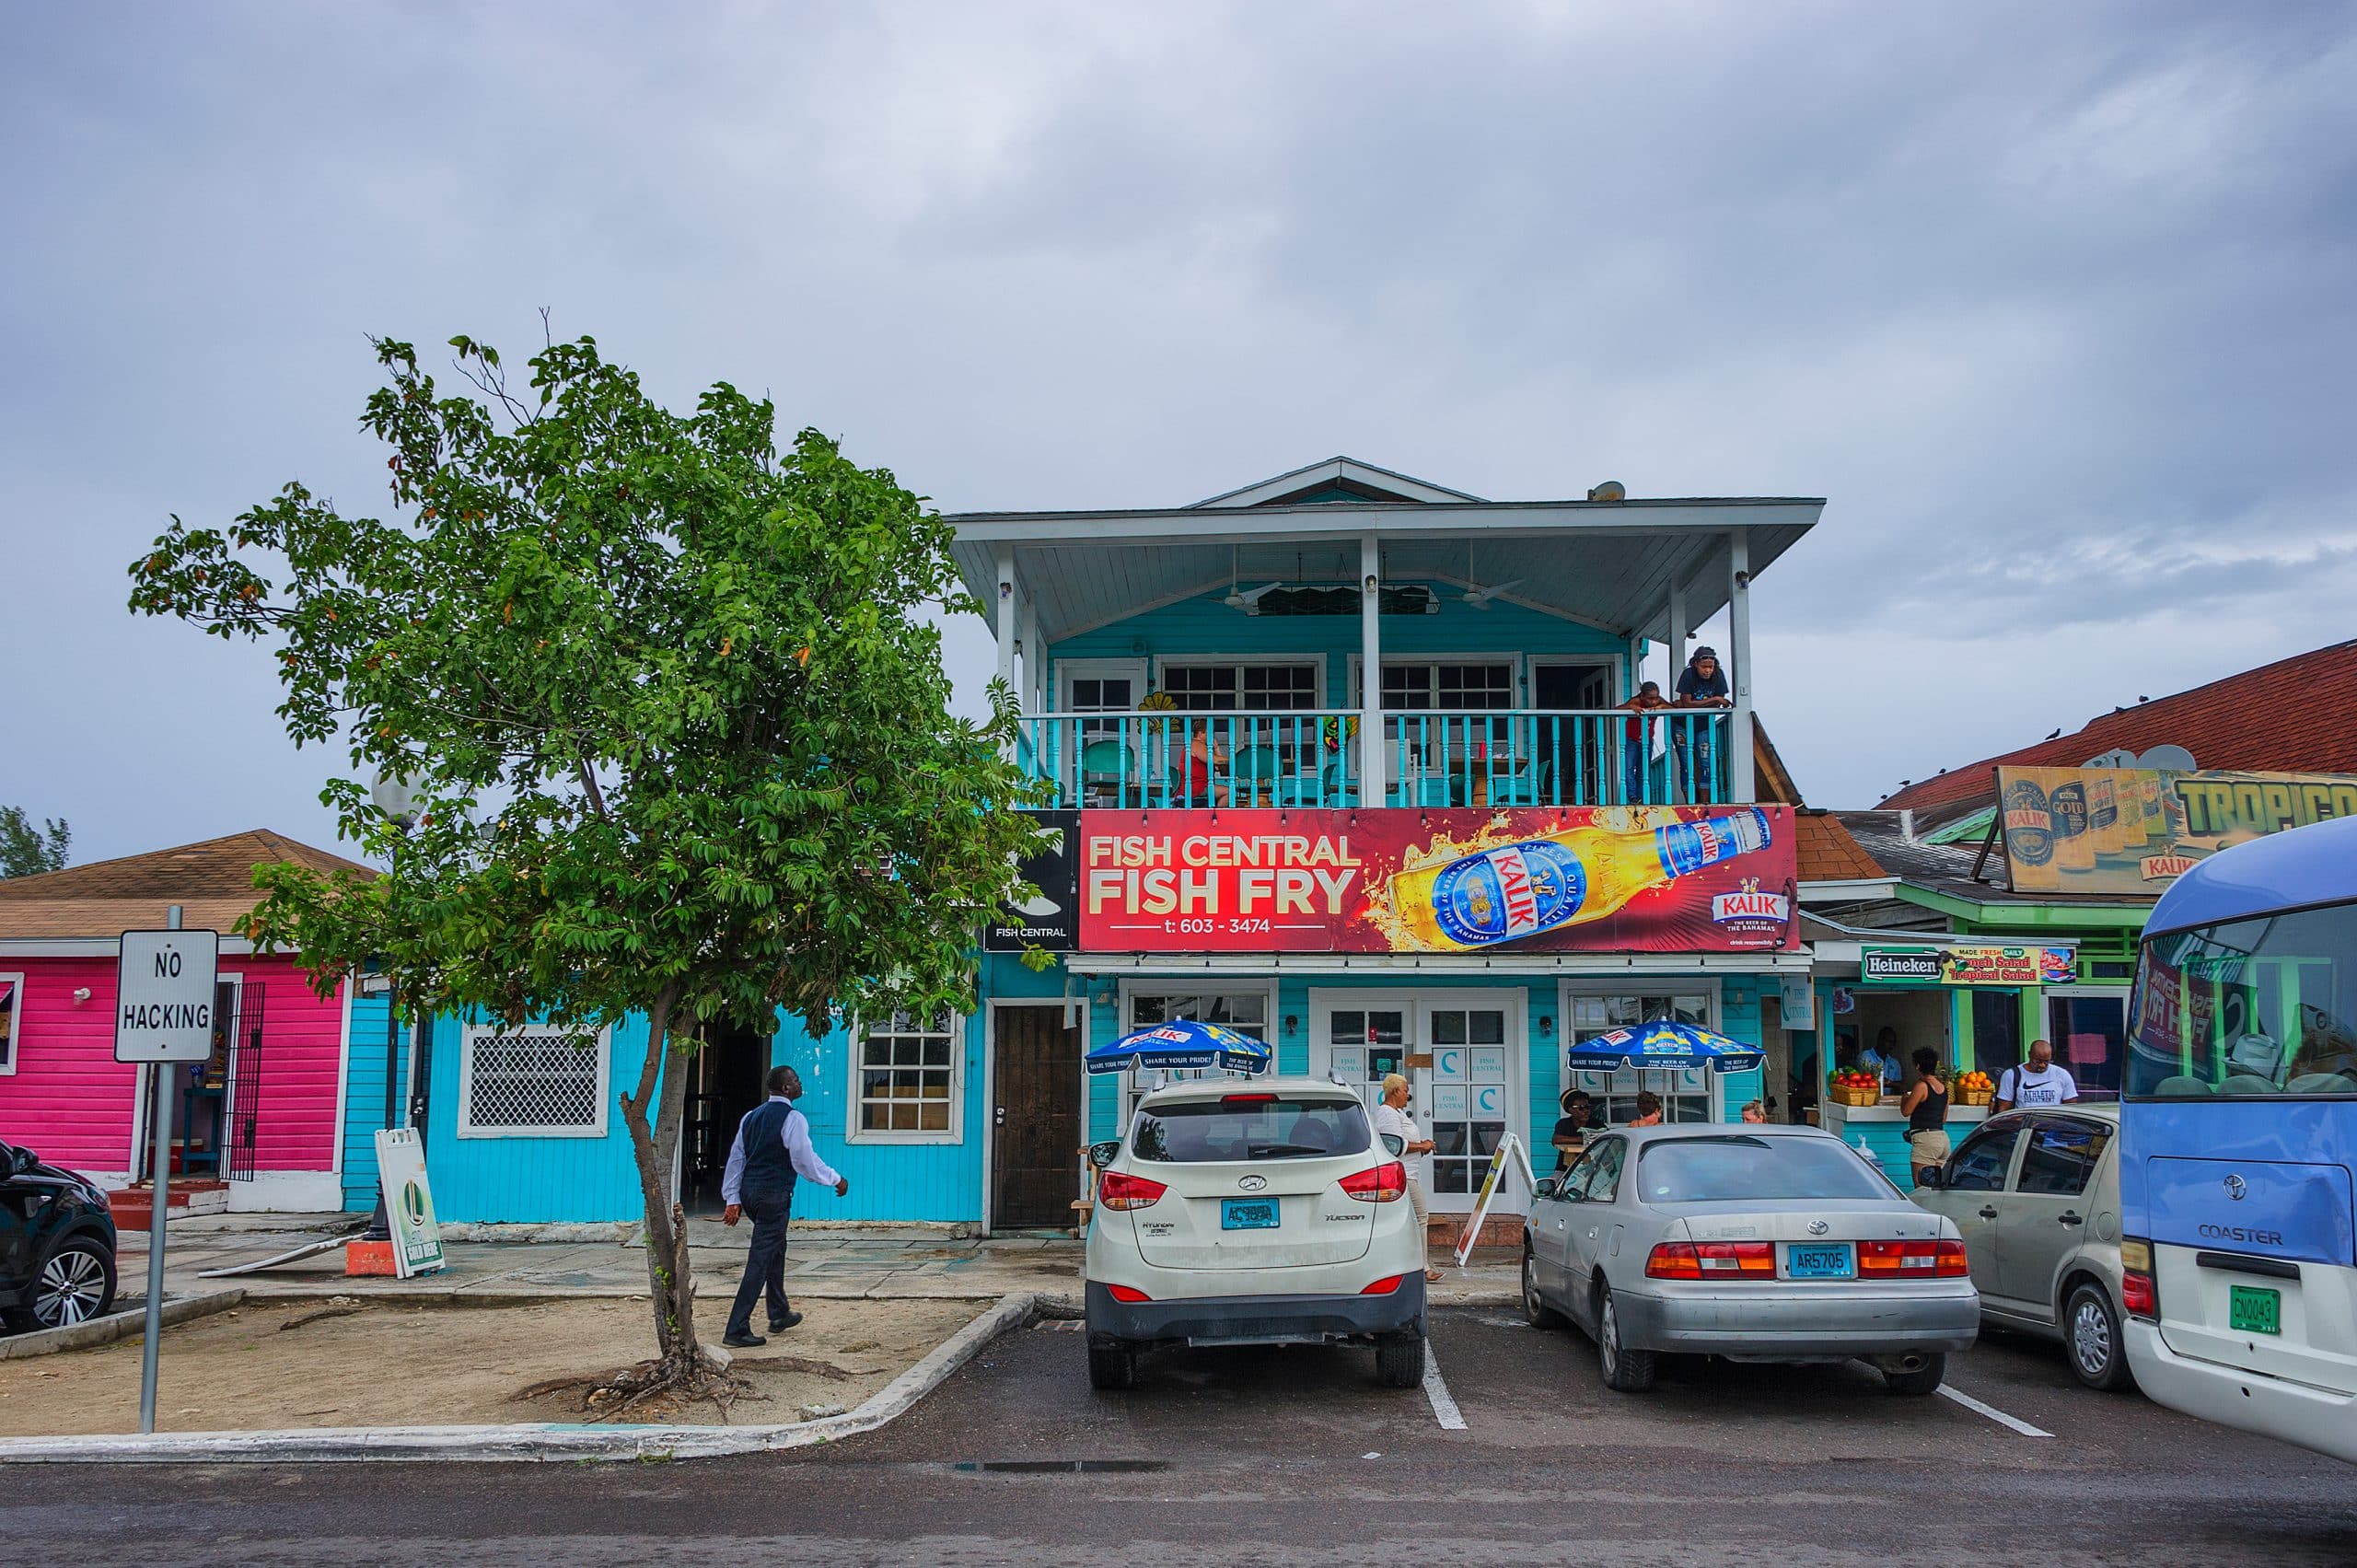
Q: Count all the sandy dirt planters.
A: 1